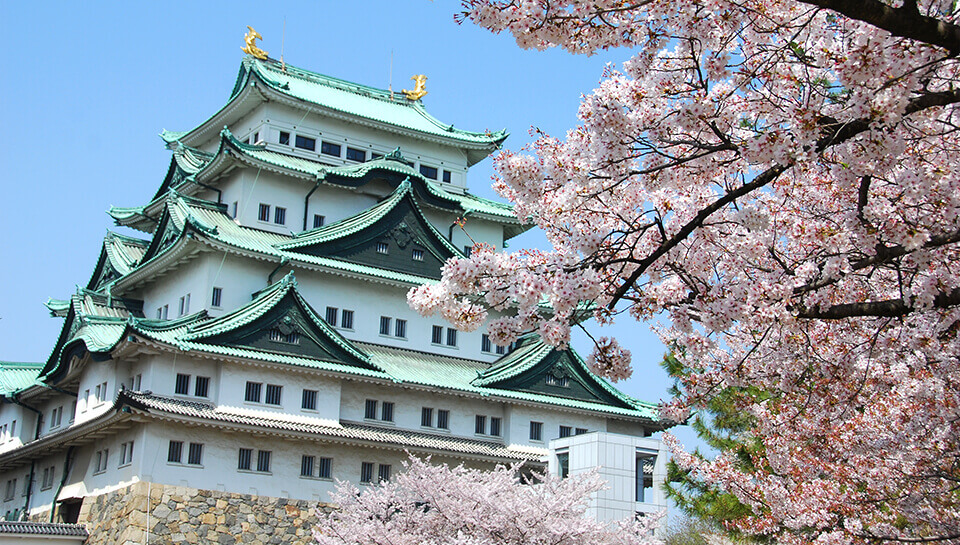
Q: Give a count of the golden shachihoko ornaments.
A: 2